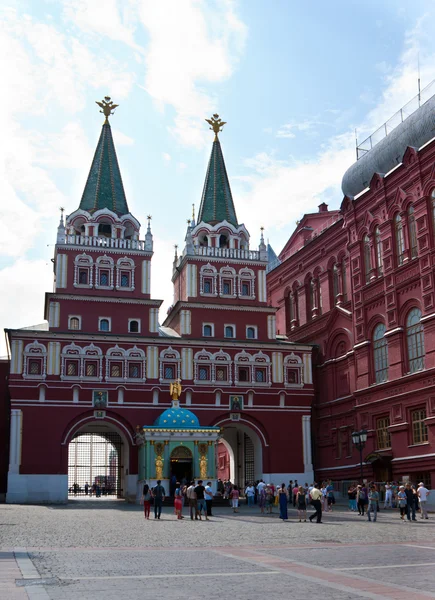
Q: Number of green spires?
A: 2